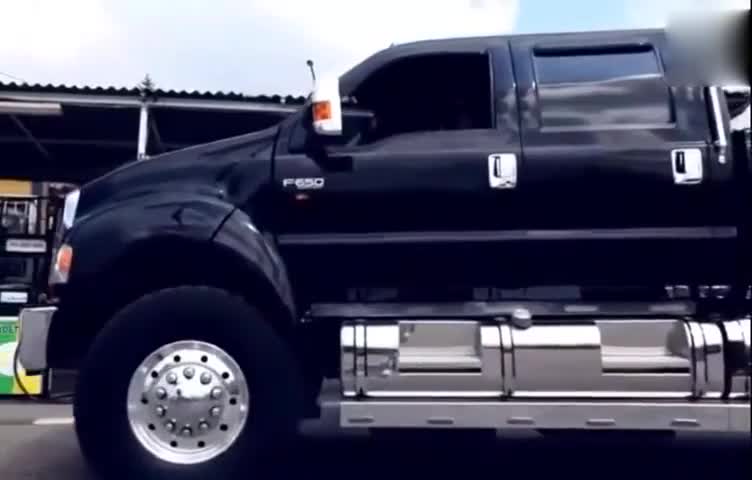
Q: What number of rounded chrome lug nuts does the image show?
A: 10